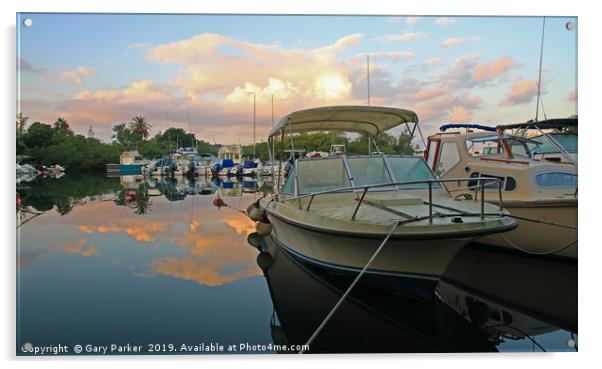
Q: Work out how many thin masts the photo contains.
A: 4